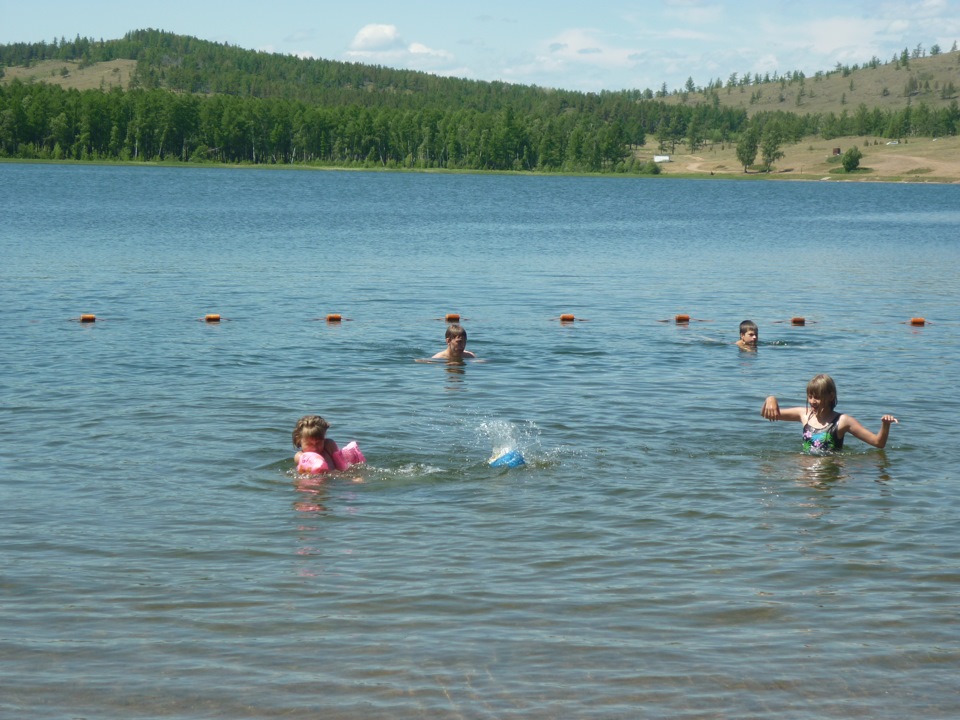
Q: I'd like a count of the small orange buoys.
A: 8